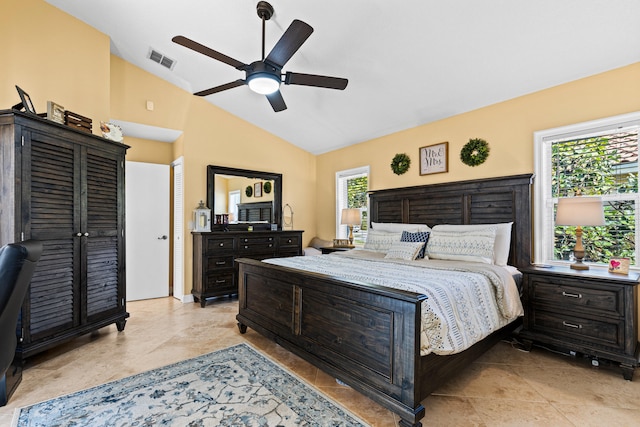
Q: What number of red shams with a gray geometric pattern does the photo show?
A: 0